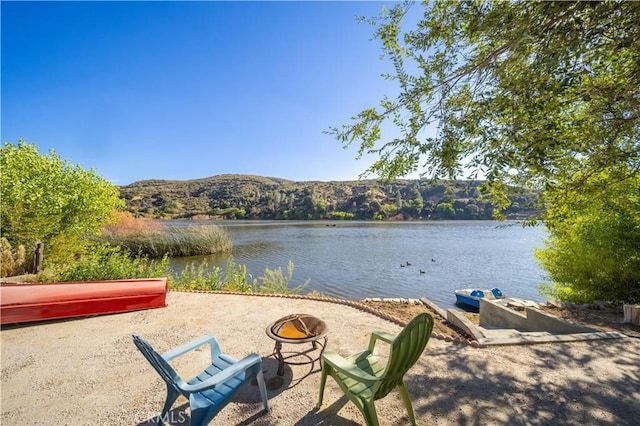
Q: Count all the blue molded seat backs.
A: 2